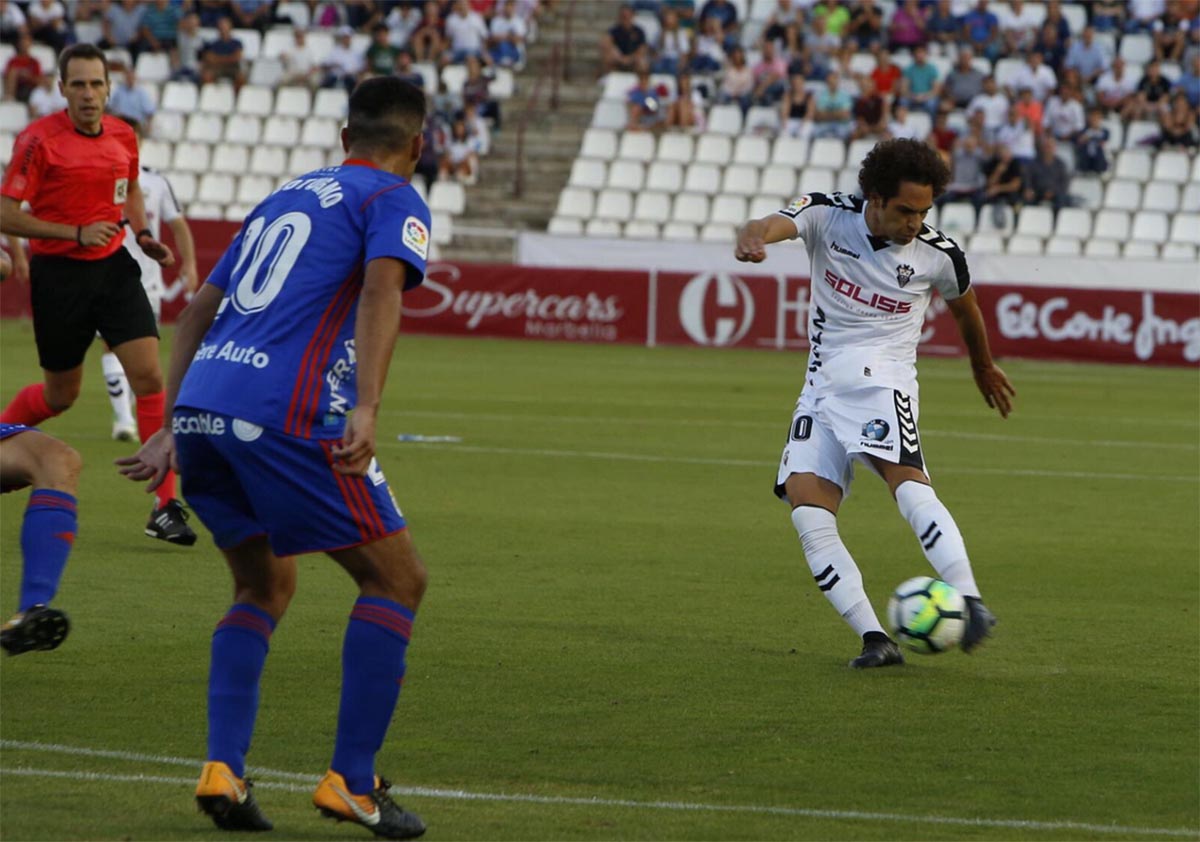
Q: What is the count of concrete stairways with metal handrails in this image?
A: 1